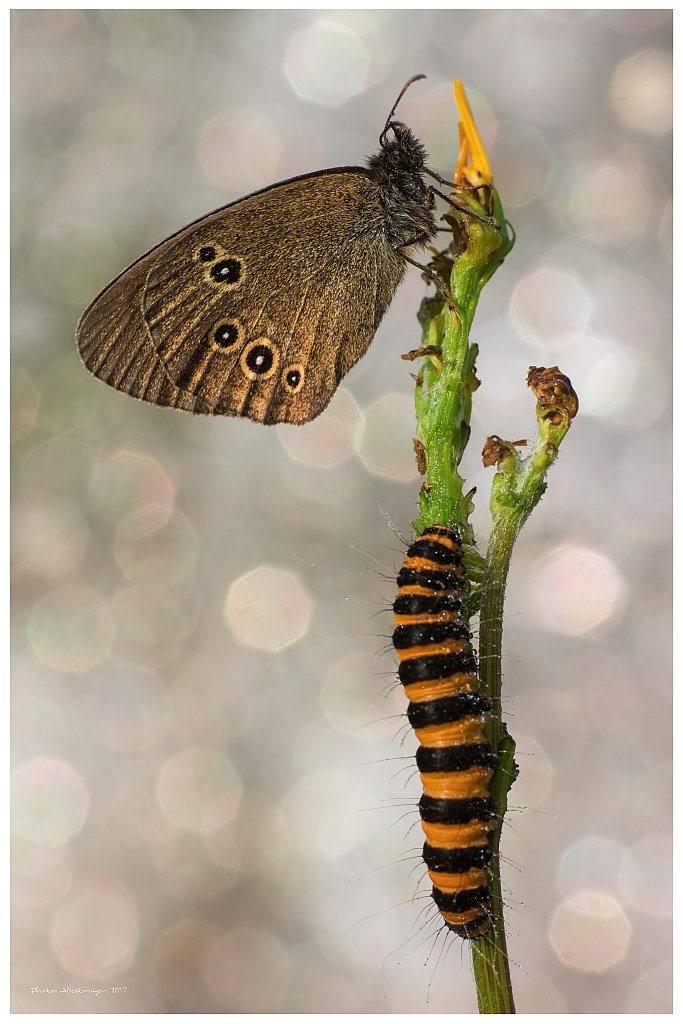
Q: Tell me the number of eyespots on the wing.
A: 5